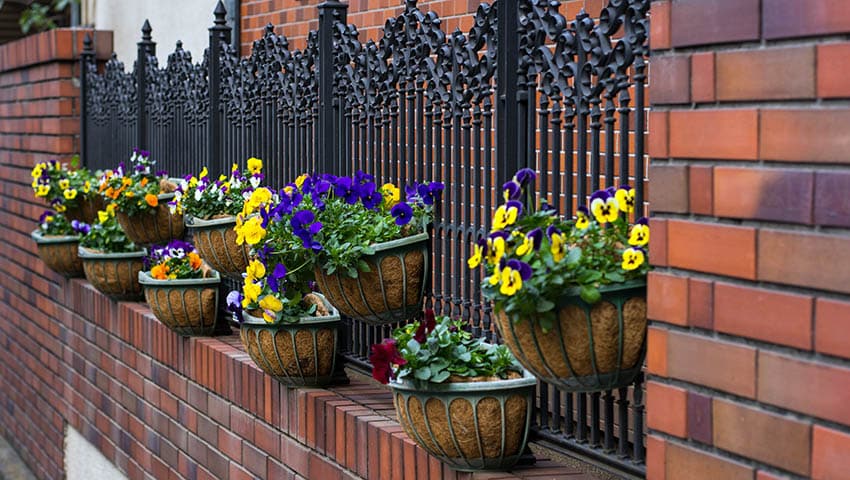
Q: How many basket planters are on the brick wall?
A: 10